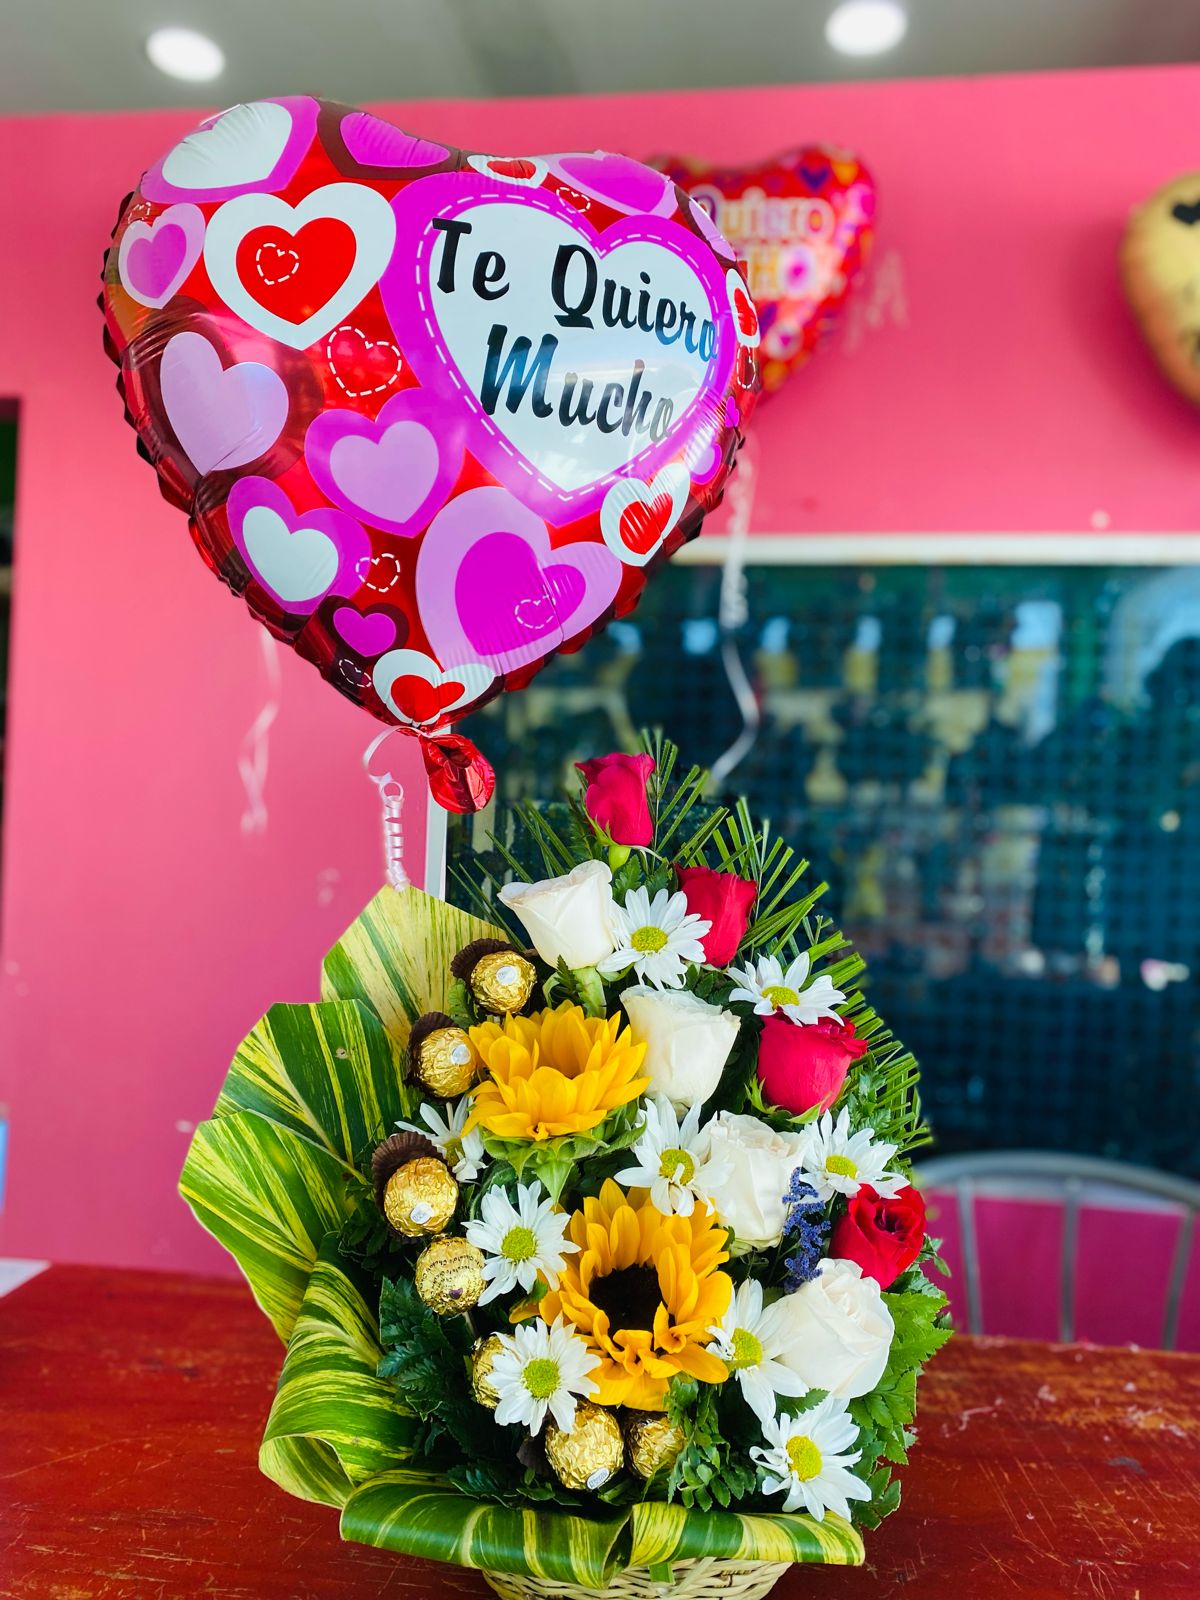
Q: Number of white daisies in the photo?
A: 9